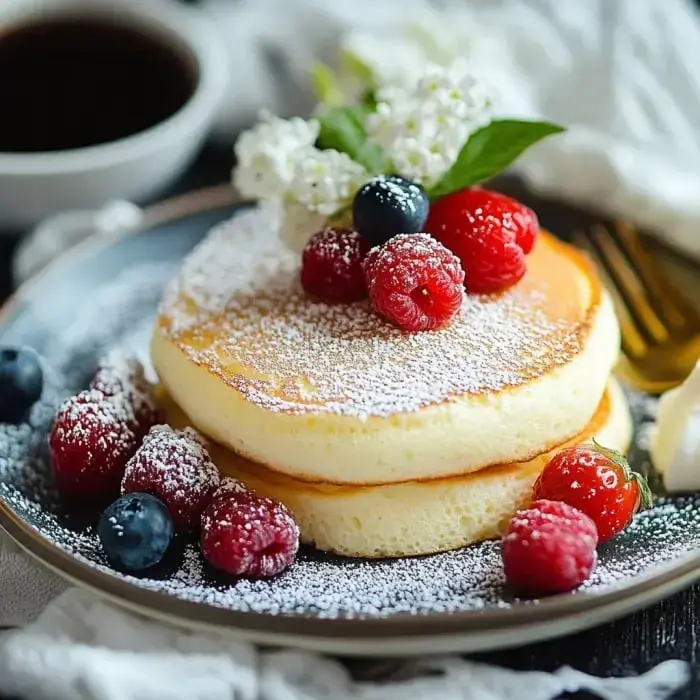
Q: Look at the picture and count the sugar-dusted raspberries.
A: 8